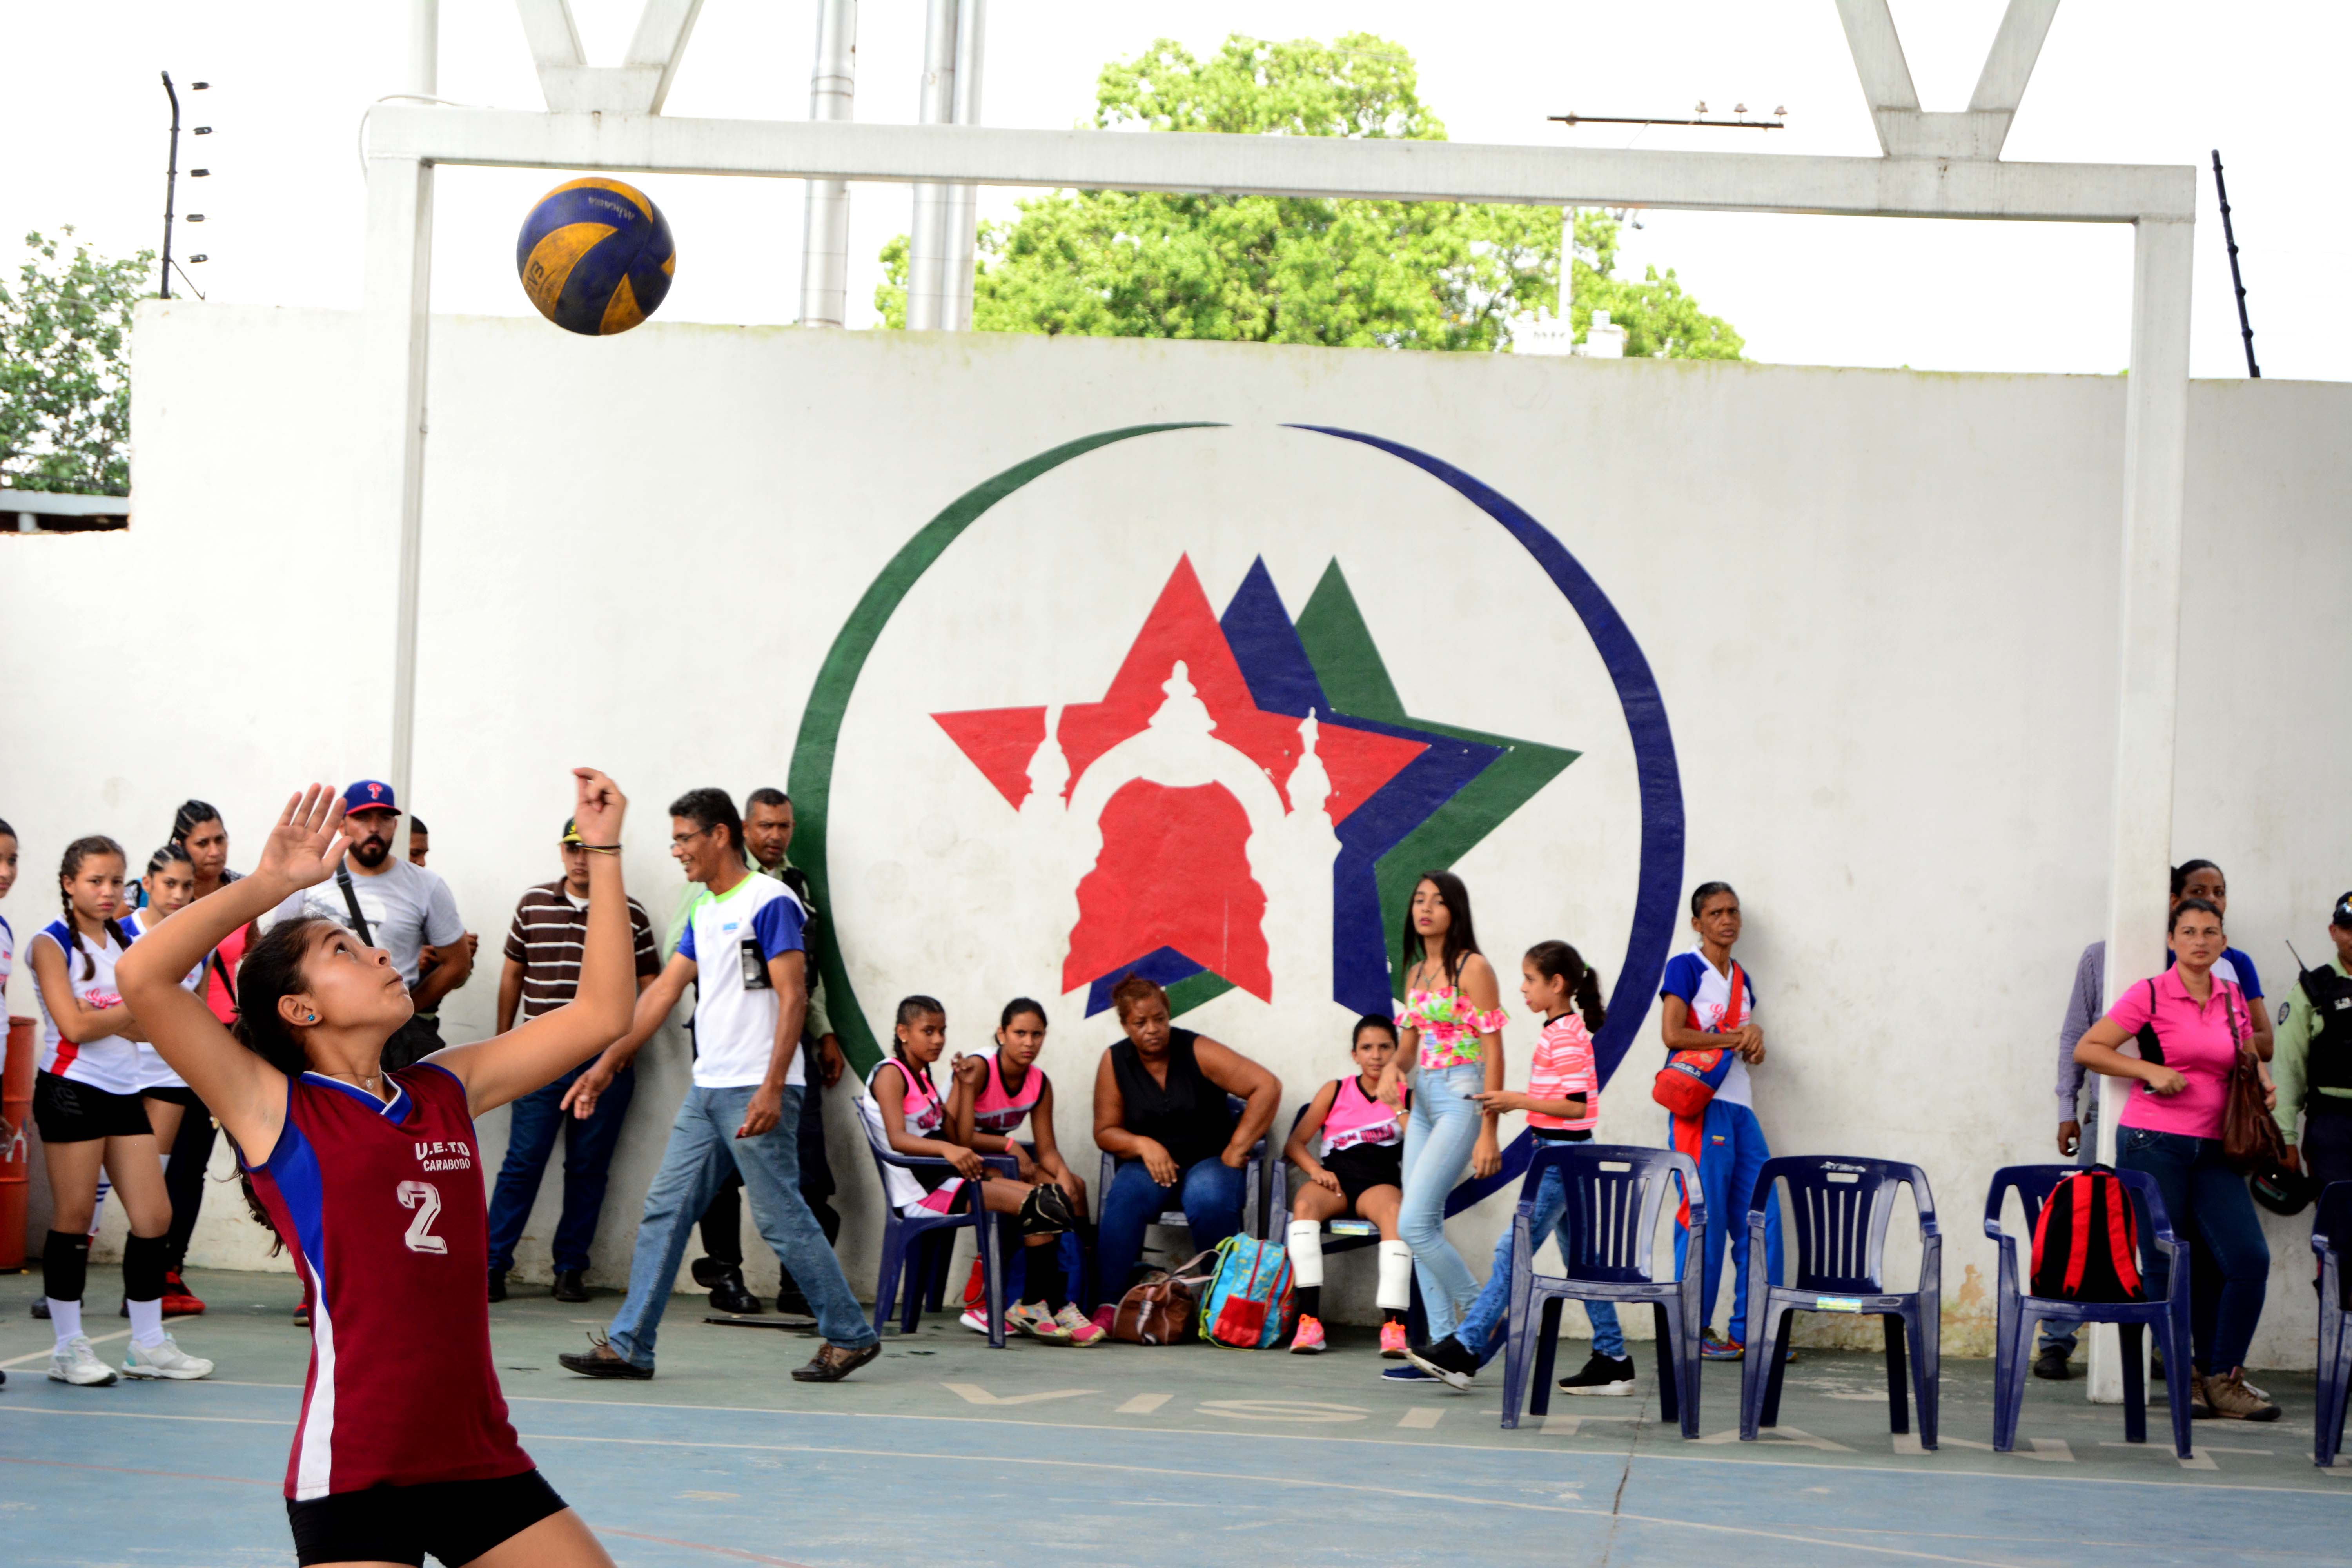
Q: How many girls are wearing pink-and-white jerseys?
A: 3